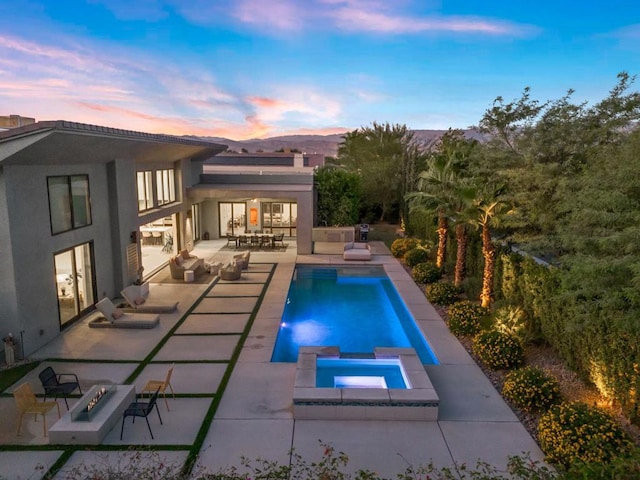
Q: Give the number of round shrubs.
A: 8